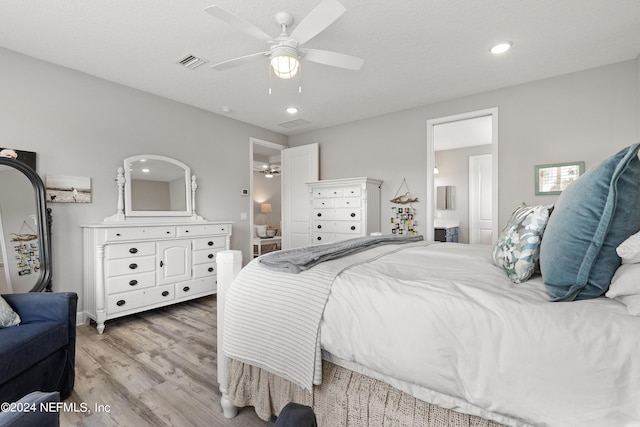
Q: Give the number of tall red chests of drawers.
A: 0